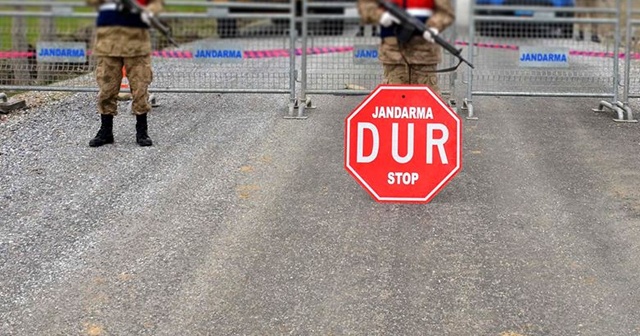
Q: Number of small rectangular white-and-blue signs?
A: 4